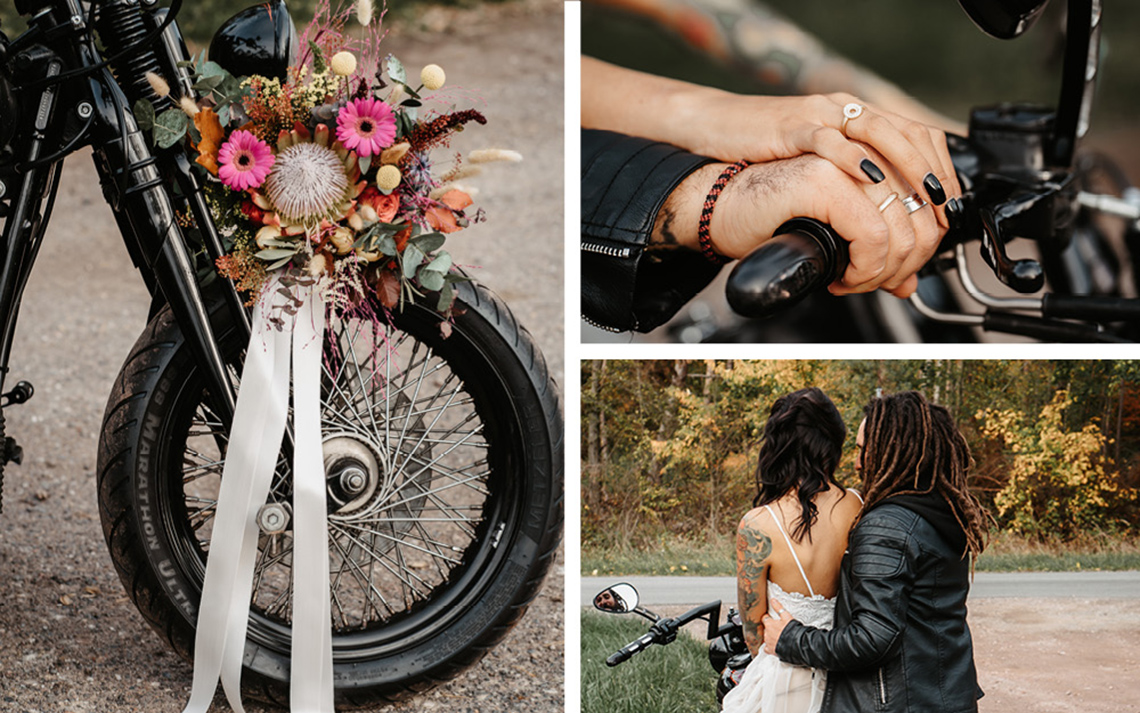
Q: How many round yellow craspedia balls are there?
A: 3